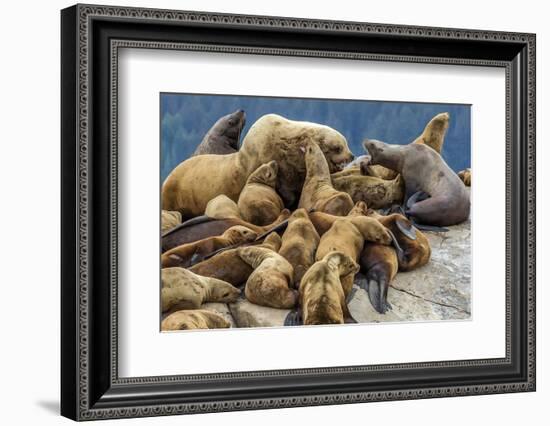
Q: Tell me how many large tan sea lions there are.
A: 1